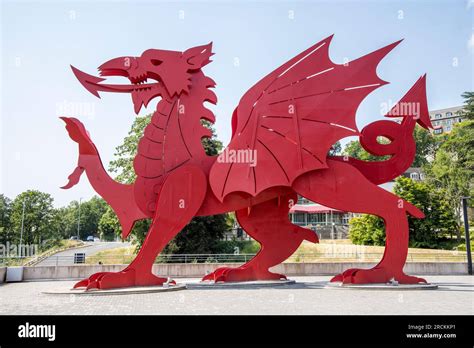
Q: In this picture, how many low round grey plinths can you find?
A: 3